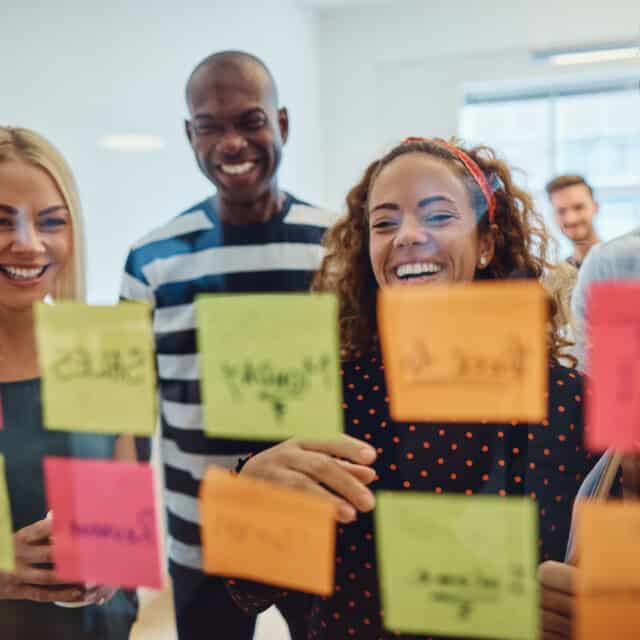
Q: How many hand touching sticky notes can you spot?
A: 1